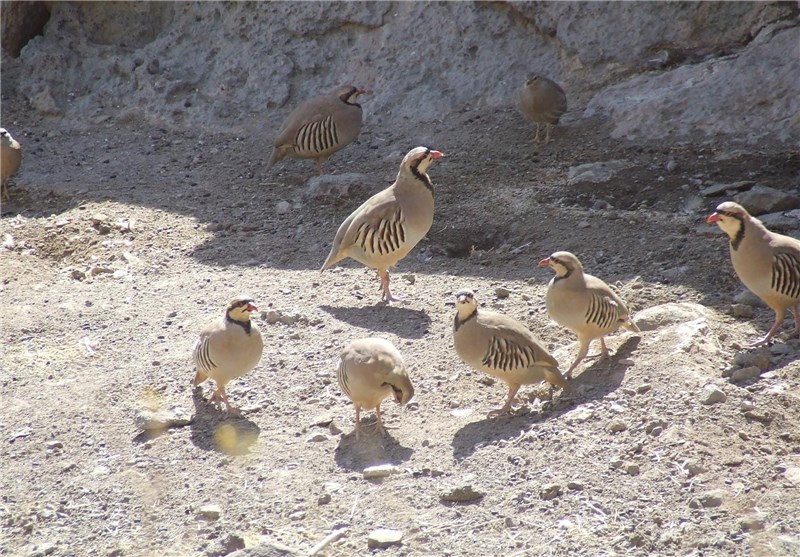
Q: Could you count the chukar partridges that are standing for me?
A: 9